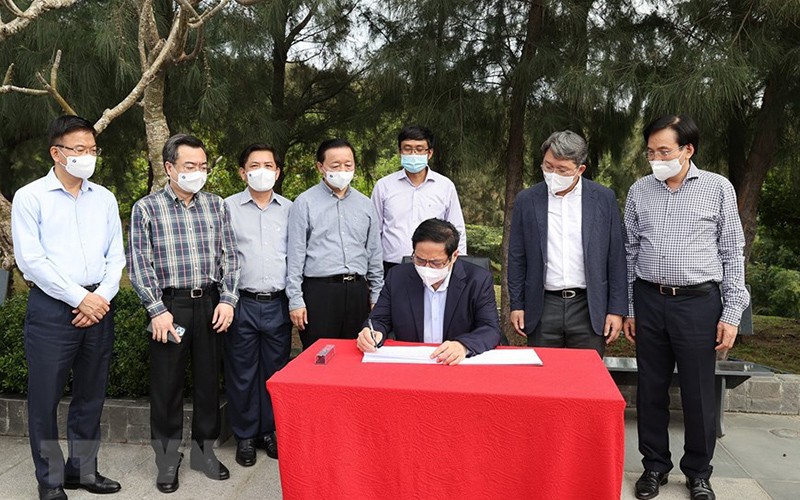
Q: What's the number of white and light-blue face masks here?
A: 8